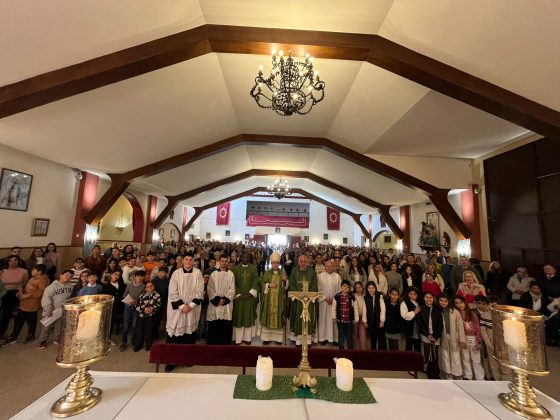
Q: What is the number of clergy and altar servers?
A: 6